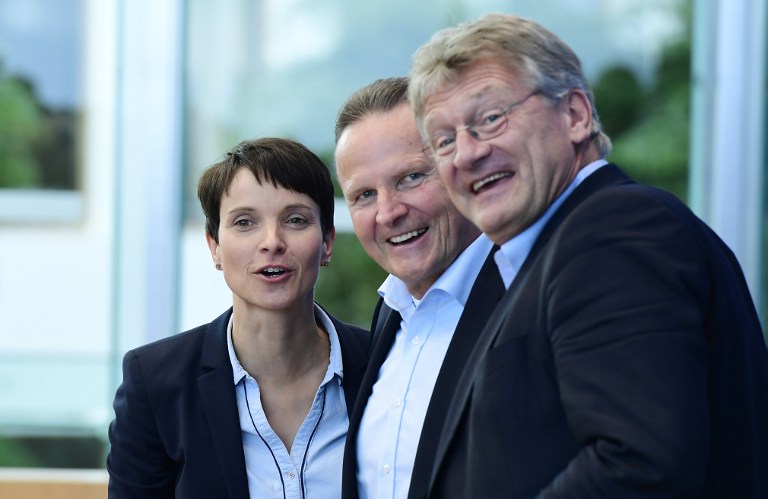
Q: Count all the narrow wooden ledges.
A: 1